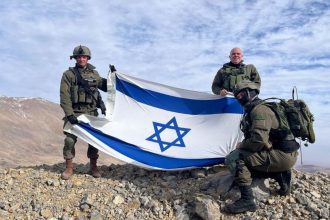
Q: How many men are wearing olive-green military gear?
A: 3